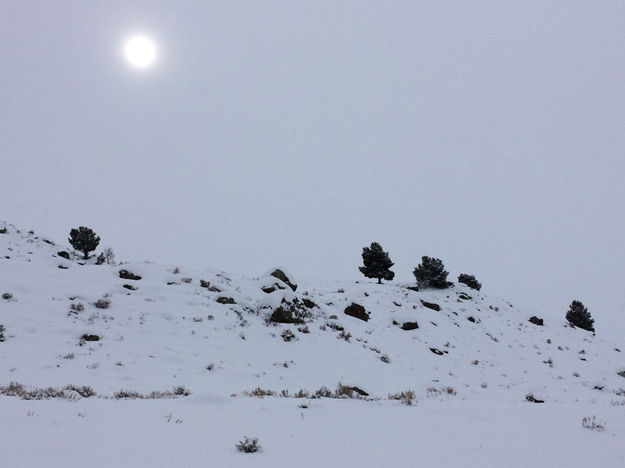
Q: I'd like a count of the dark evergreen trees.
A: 5